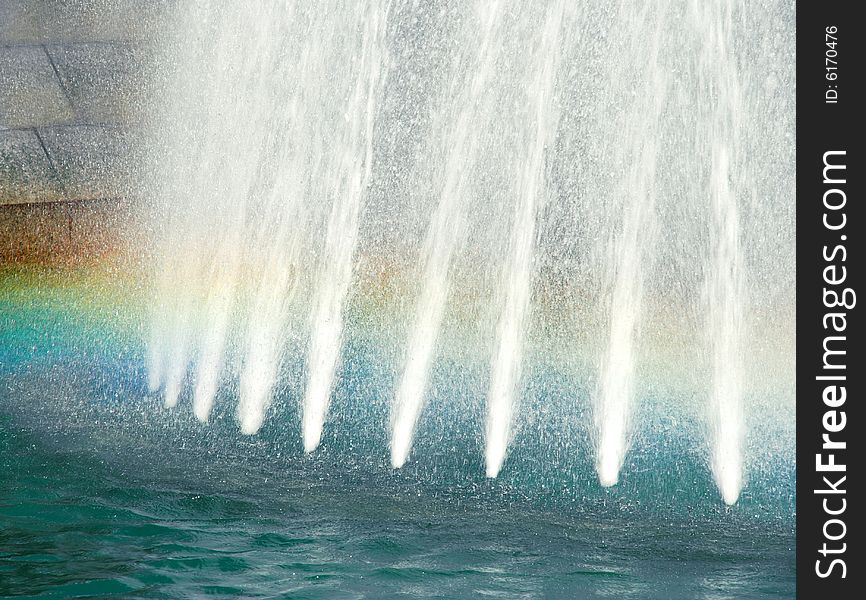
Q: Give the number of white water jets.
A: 9